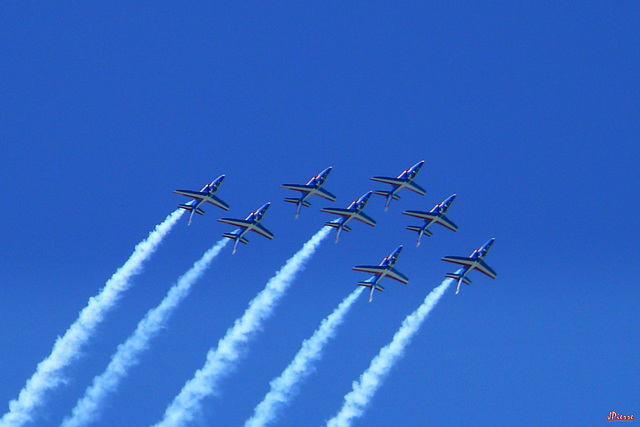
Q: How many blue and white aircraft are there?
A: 8